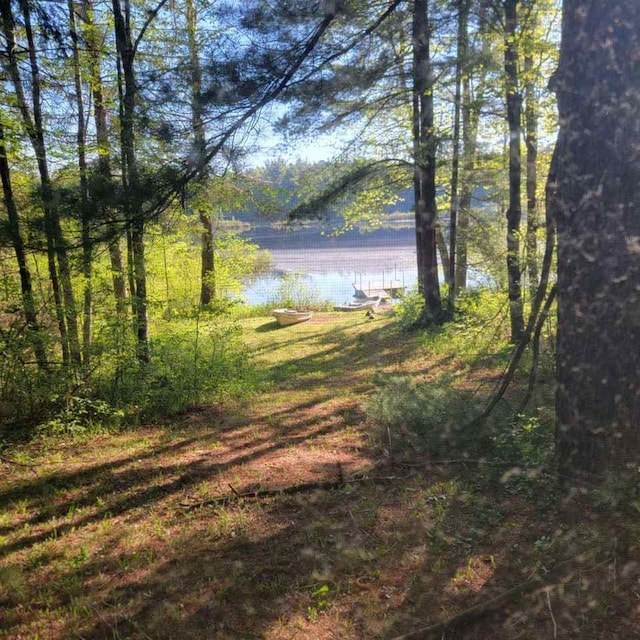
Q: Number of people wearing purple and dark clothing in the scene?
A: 0